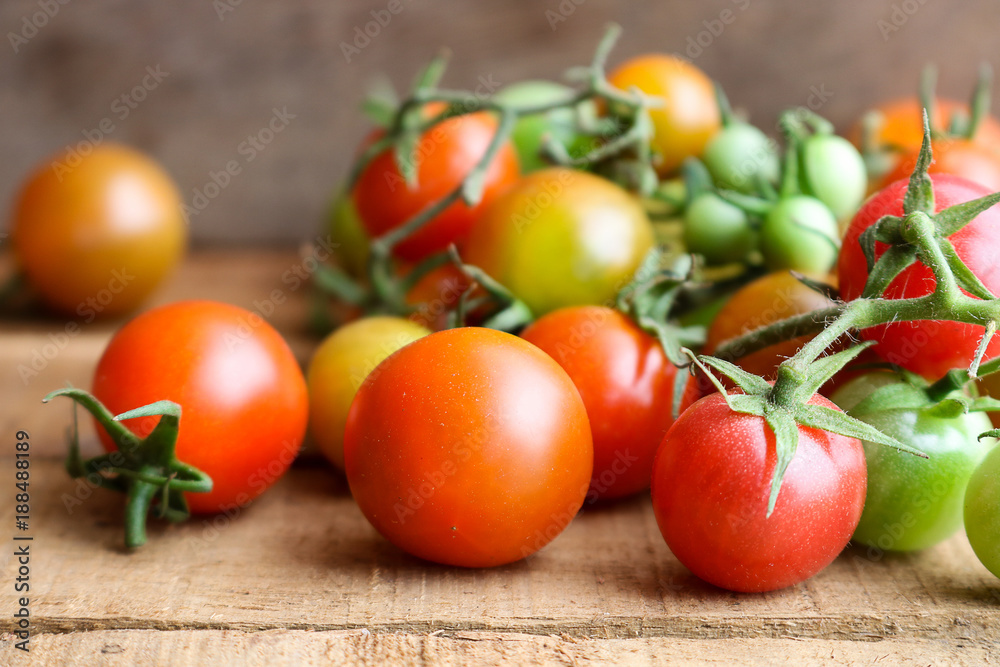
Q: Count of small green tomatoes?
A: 4